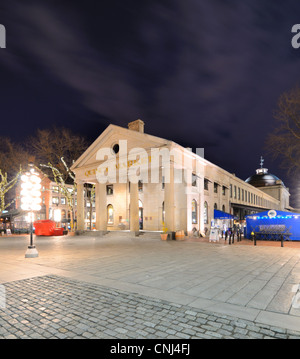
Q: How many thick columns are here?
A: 4